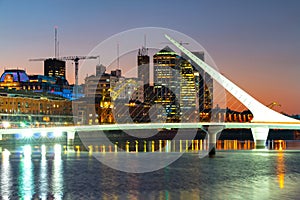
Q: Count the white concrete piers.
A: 3